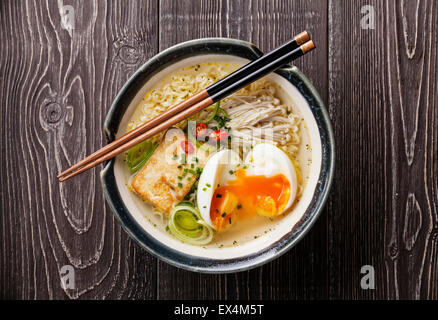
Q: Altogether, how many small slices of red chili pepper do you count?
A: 3